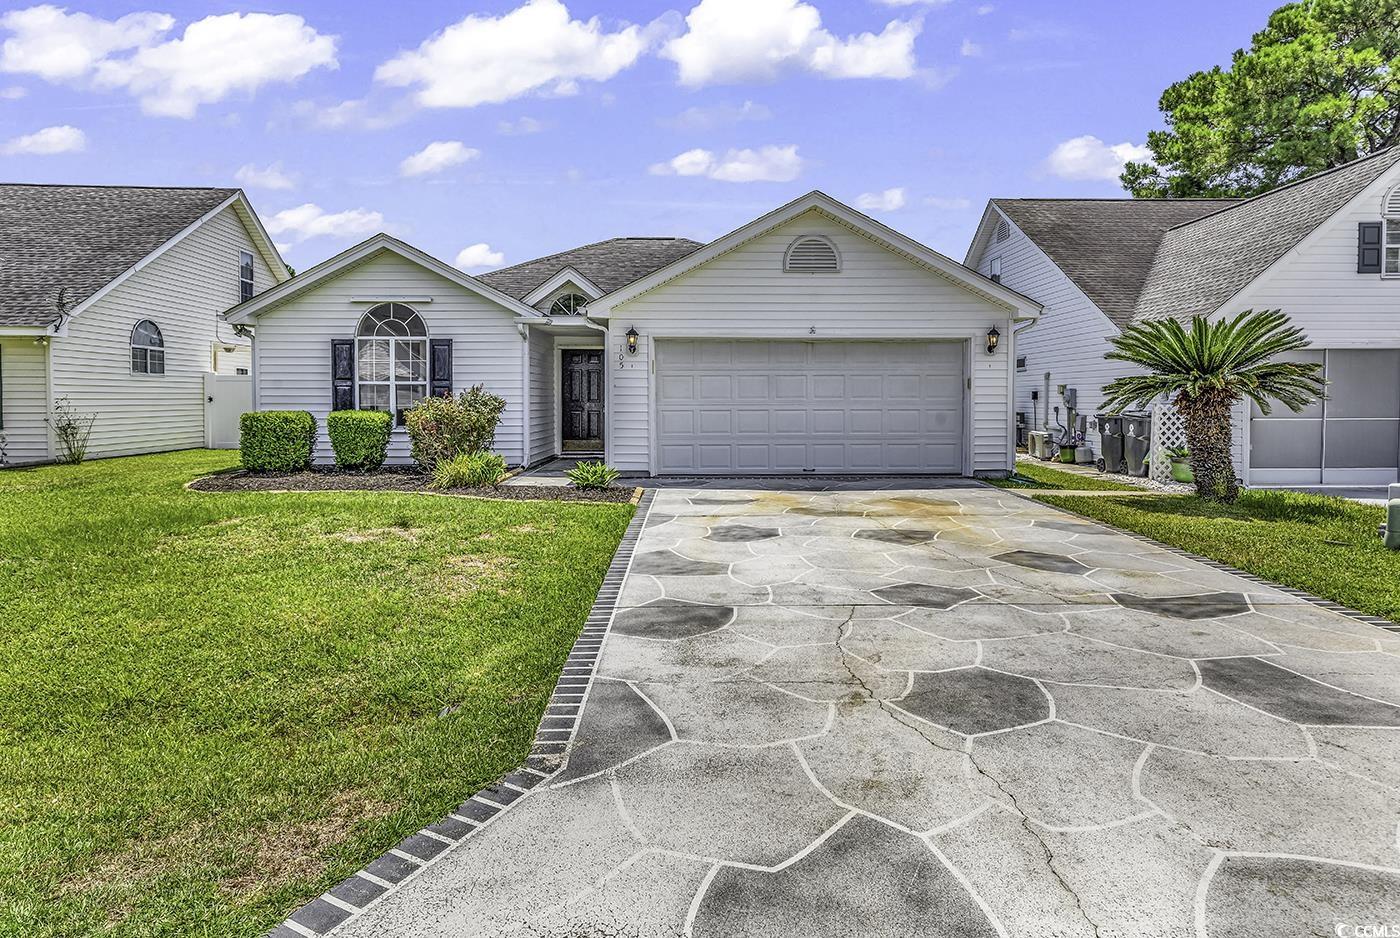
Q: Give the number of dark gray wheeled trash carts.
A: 2